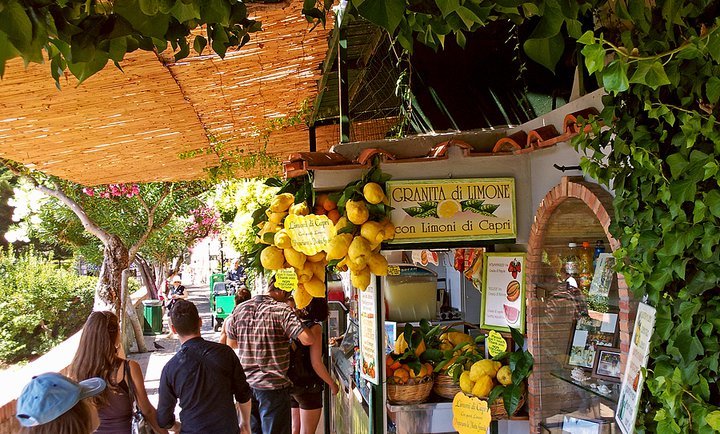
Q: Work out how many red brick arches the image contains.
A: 1